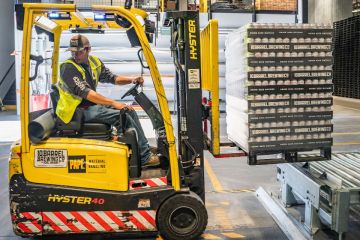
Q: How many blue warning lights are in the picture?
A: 2